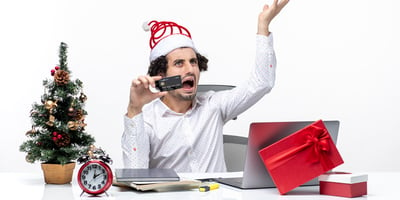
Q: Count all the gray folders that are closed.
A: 1